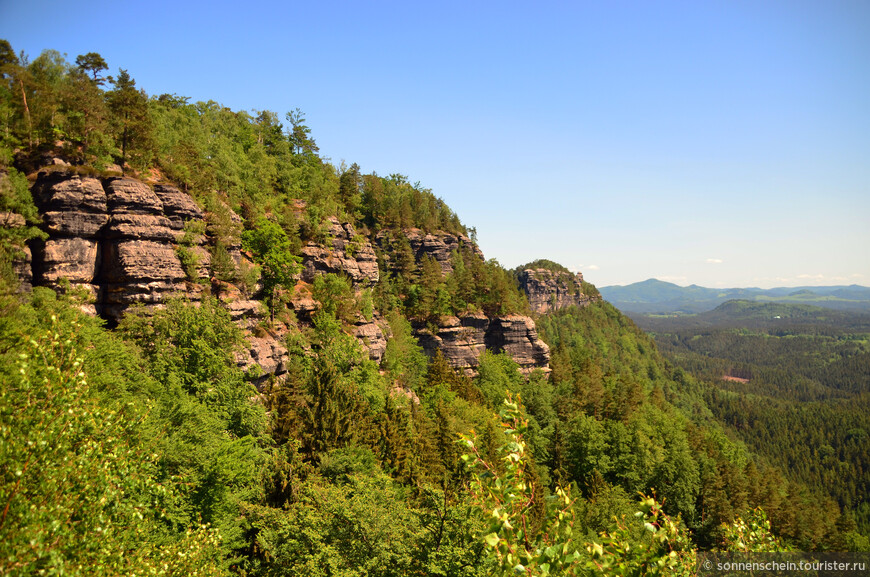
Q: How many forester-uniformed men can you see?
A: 0